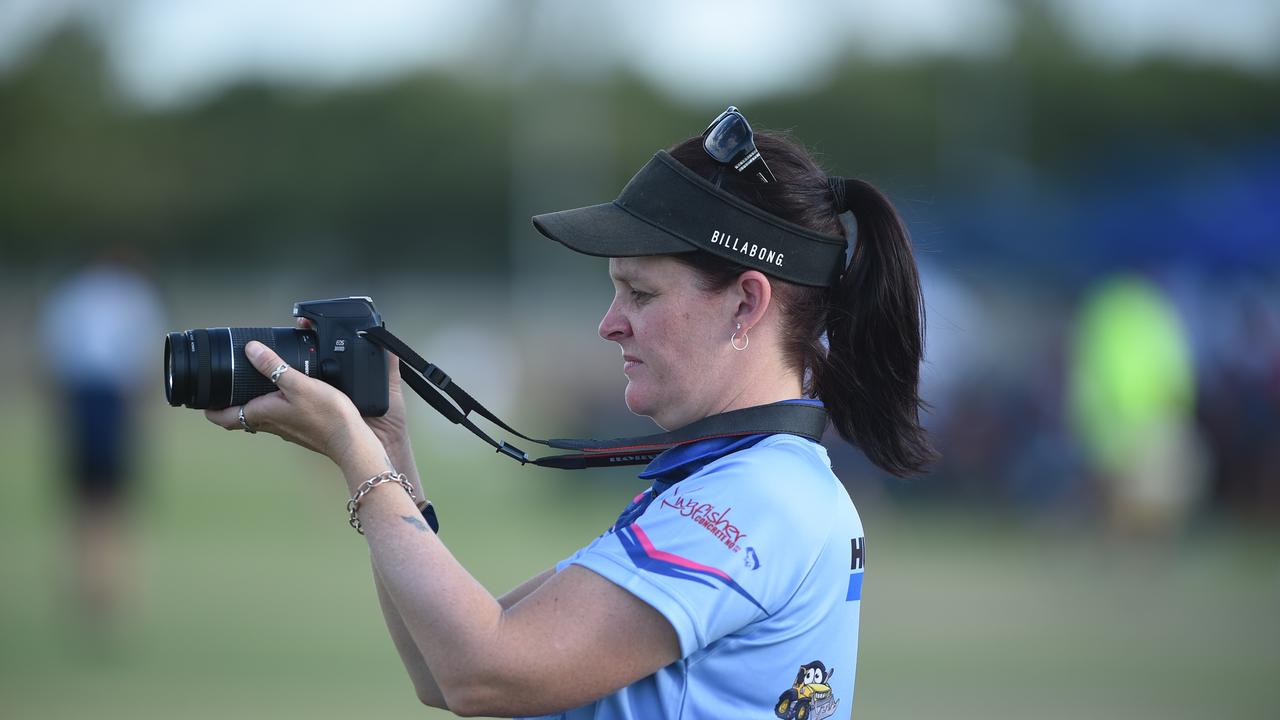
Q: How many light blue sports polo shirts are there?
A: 1